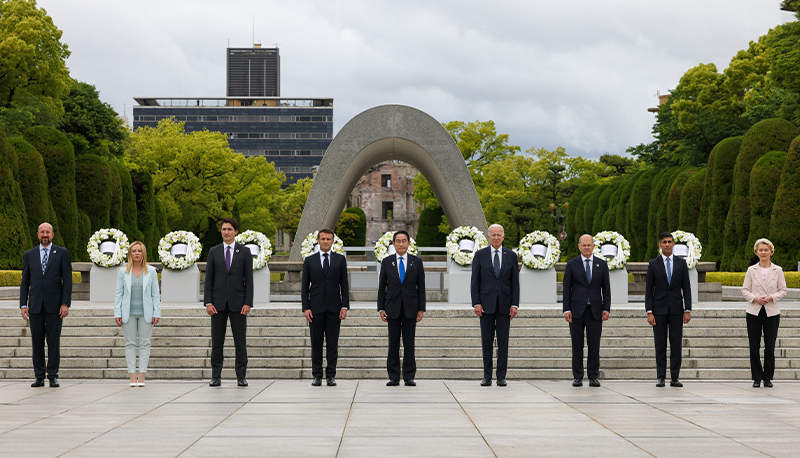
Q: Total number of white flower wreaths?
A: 9